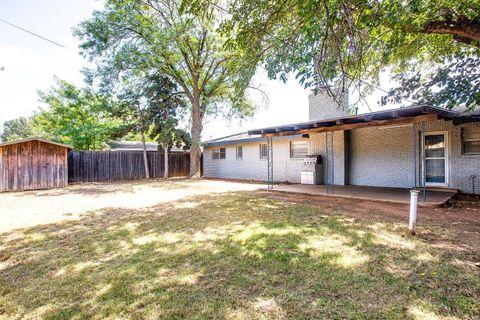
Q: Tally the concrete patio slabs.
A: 1